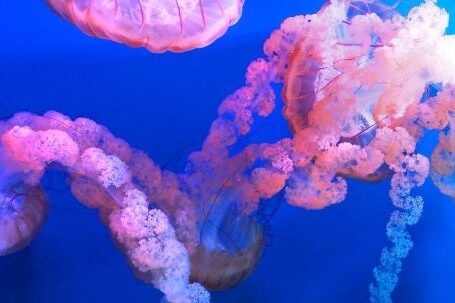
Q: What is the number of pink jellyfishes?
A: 4